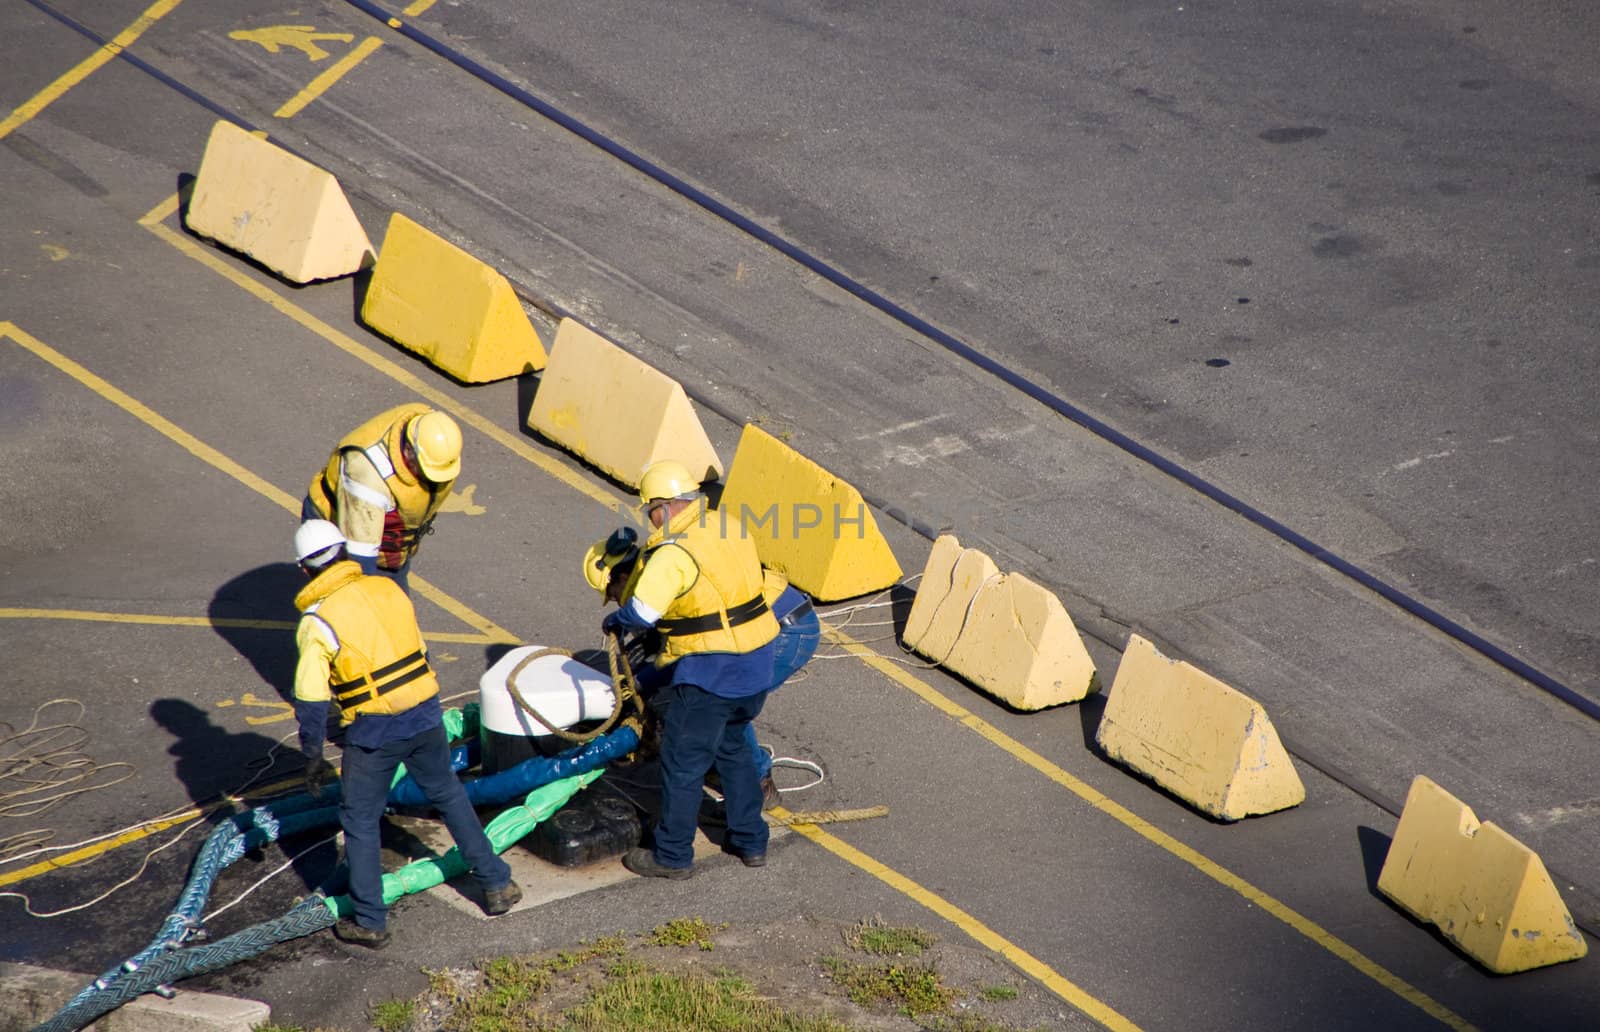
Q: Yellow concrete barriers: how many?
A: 7